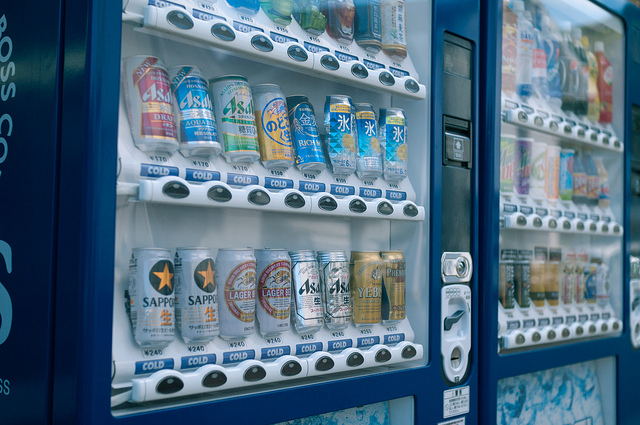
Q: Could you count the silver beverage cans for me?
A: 6